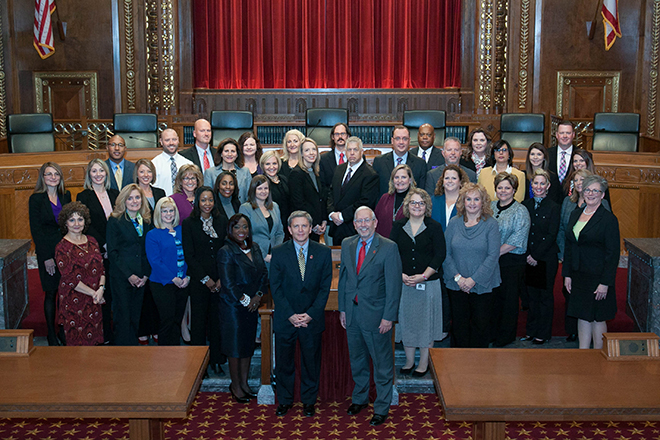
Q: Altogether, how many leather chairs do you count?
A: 7